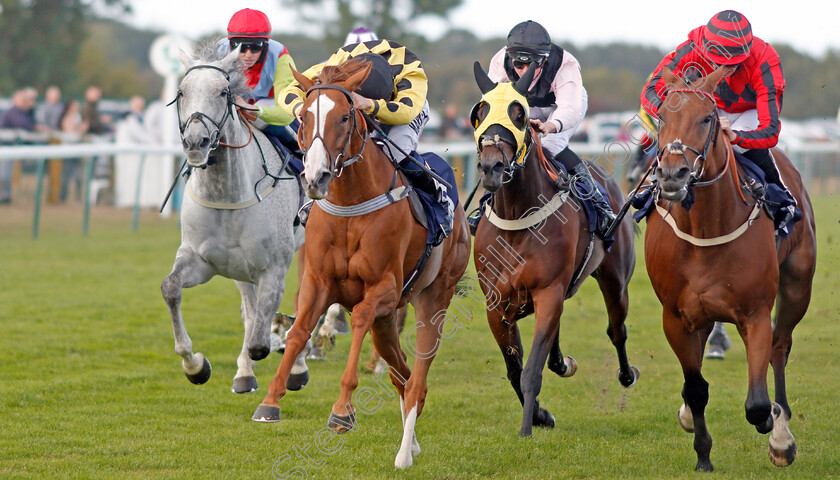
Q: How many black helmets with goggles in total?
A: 1